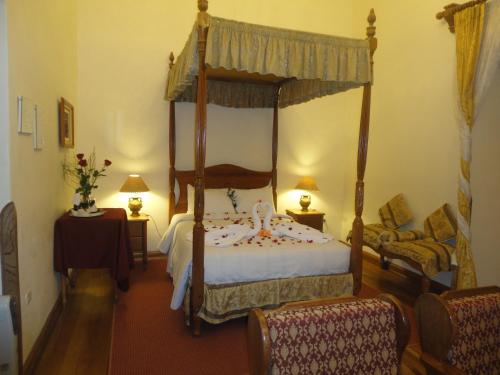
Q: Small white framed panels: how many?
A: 2